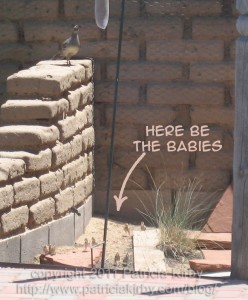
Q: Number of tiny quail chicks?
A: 8